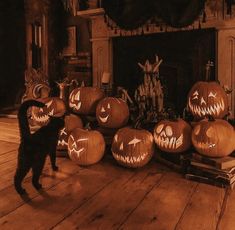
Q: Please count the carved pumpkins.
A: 9